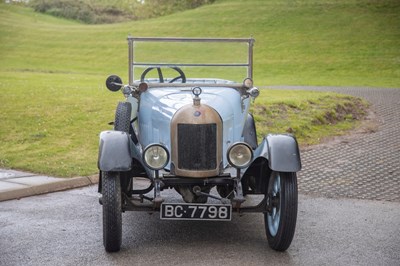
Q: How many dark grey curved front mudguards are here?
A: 2